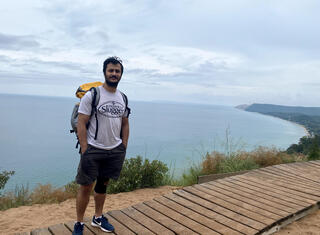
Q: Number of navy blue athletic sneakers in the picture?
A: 2